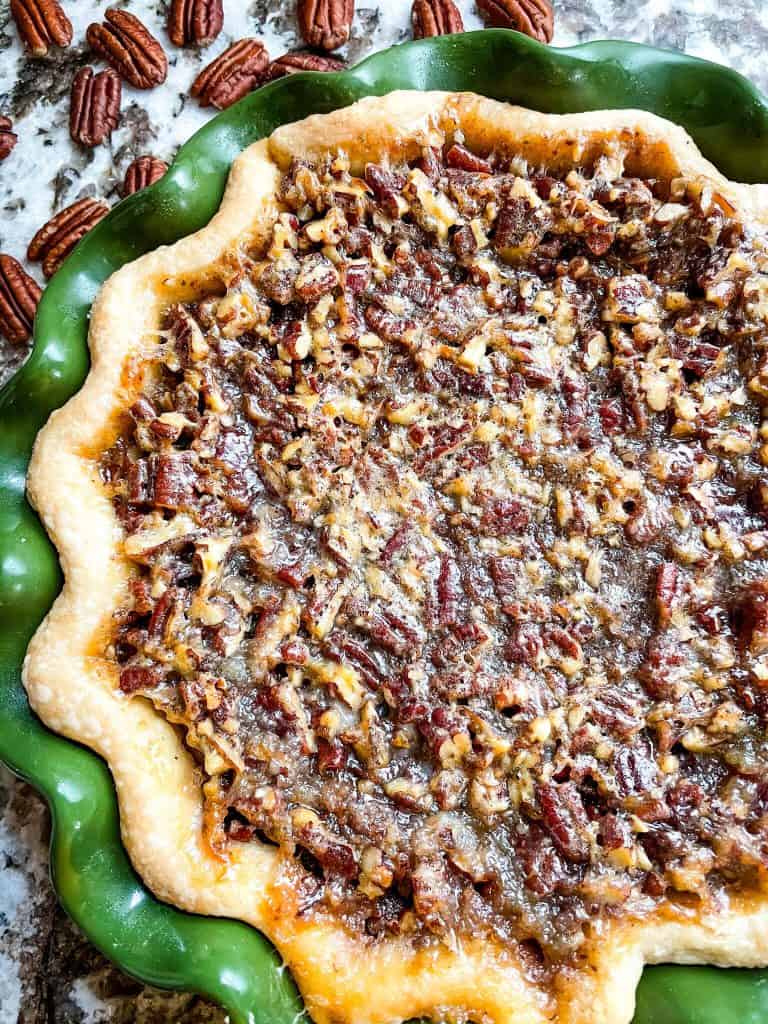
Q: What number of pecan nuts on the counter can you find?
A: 13